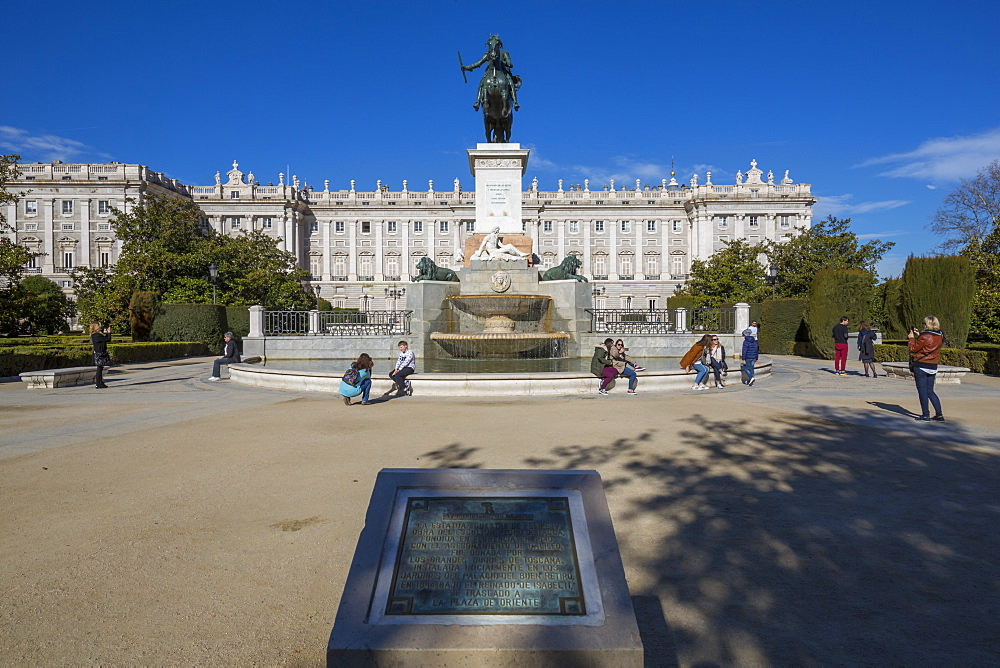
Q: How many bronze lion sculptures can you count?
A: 2